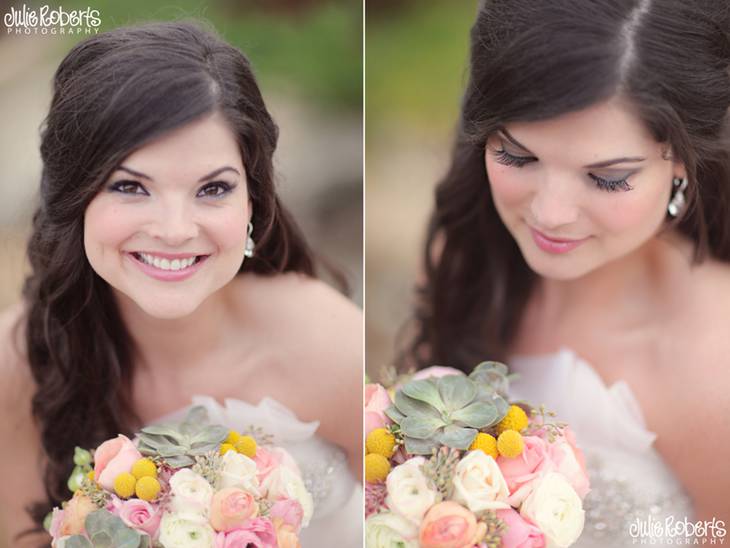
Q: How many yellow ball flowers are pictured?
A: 11